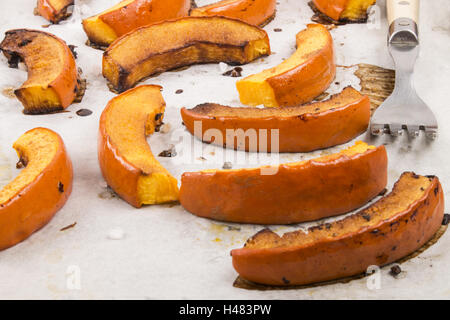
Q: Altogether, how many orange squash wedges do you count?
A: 12